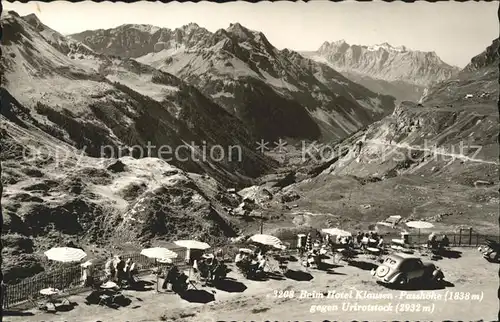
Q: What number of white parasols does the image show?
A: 6